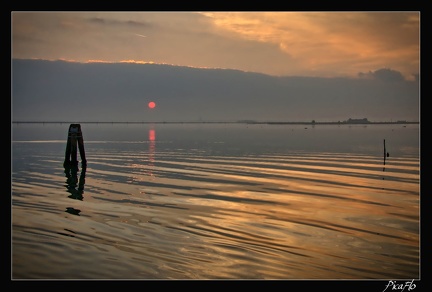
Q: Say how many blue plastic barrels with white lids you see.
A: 0